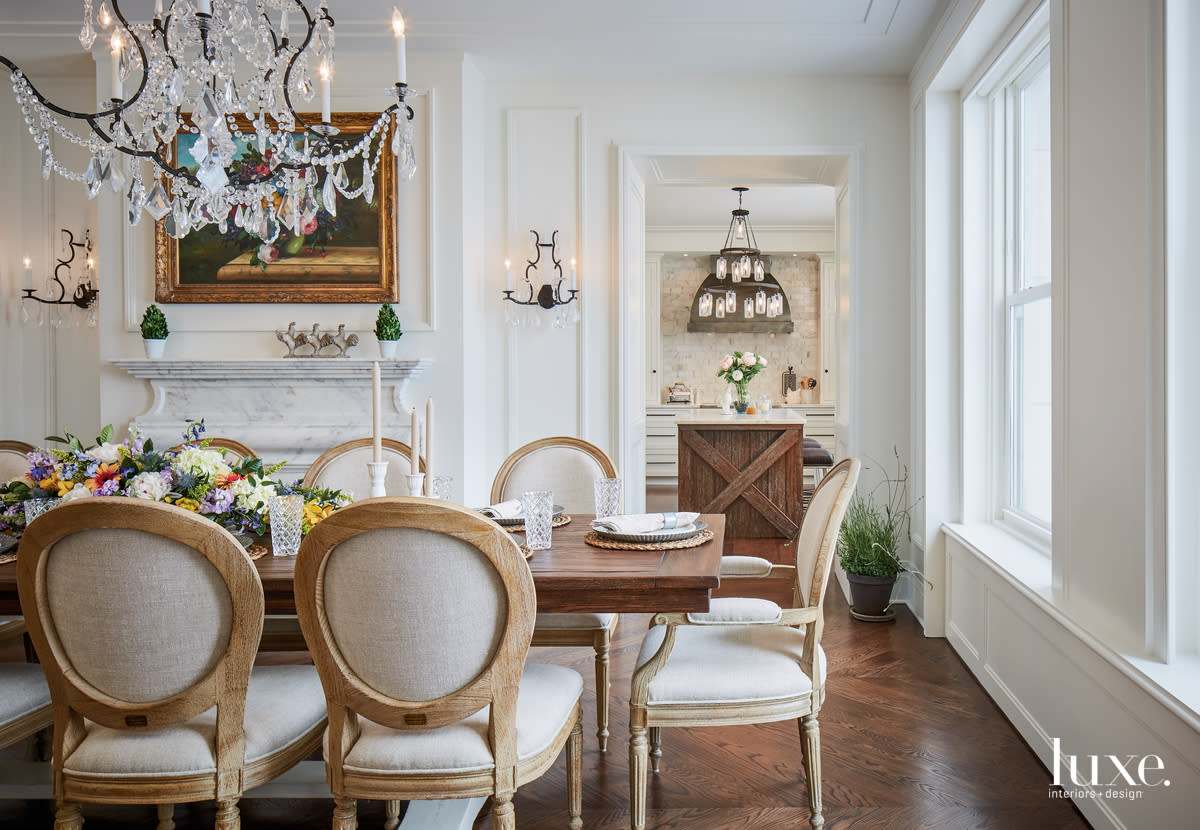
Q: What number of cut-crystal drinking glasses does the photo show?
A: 5